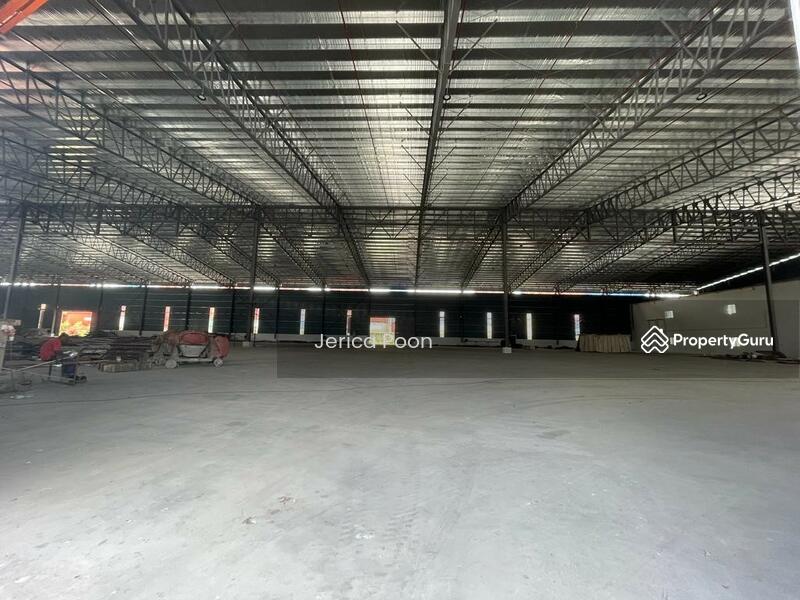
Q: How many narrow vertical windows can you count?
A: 11